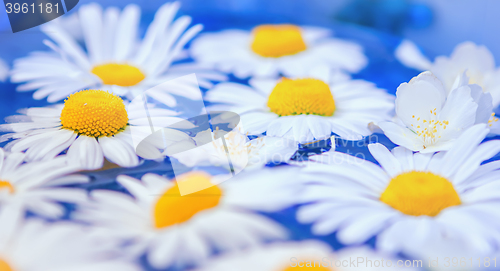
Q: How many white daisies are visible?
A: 9